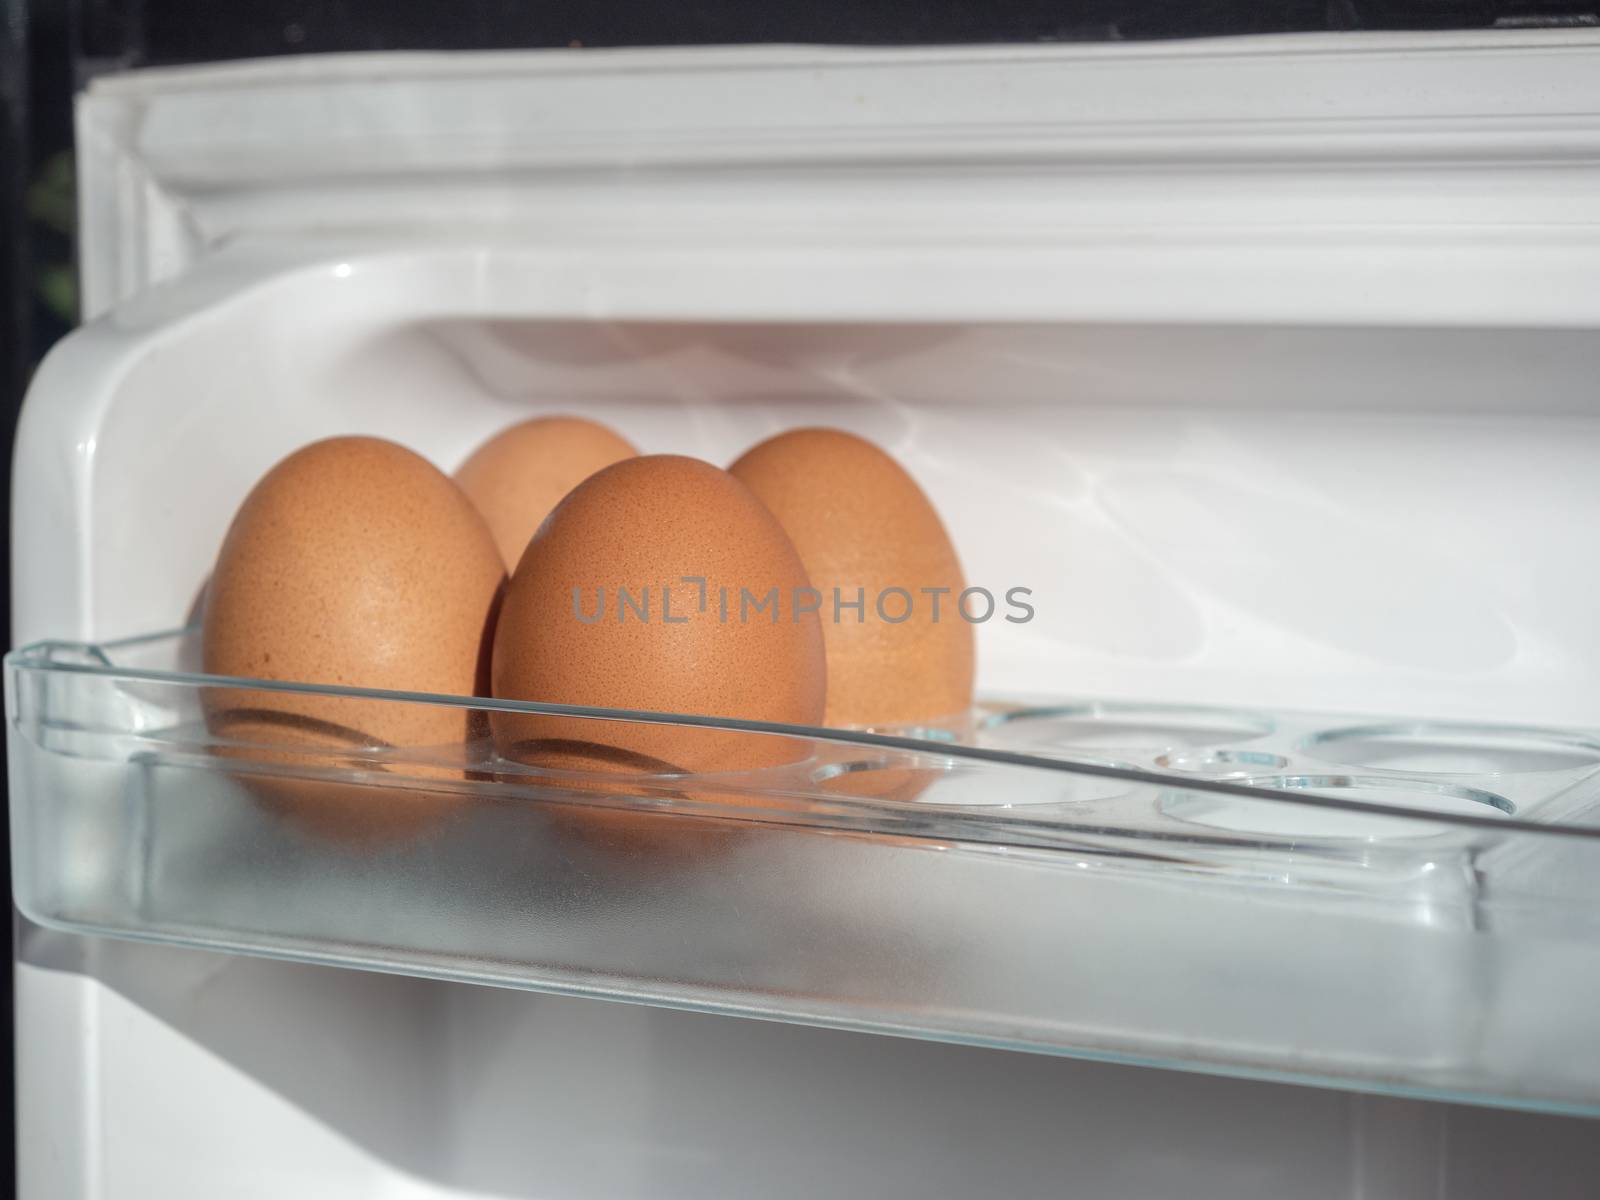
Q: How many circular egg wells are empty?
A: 4